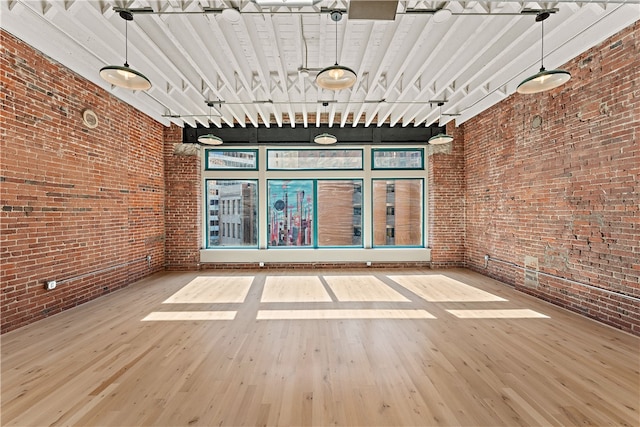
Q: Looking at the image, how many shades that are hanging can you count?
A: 6